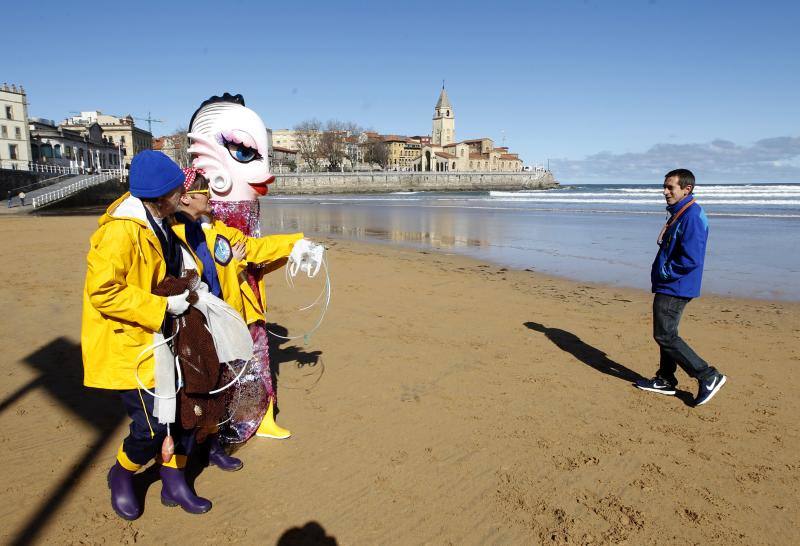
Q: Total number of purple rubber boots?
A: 3